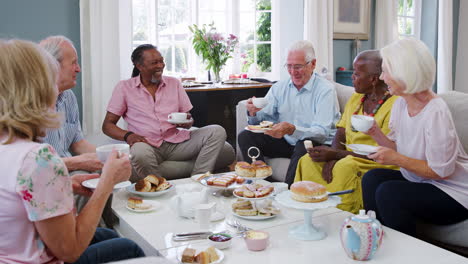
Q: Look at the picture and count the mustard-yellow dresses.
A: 1